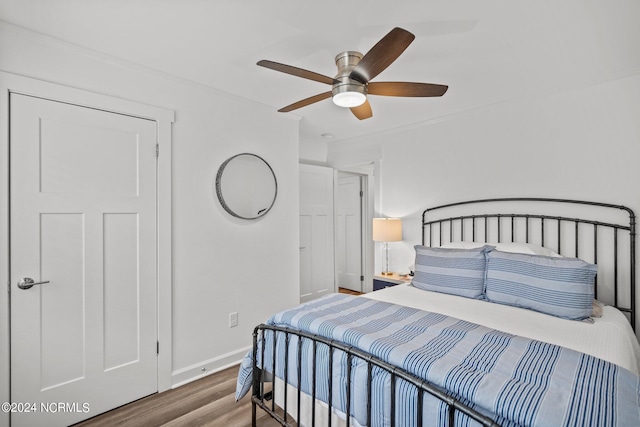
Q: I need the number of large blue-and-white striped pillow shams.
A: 2